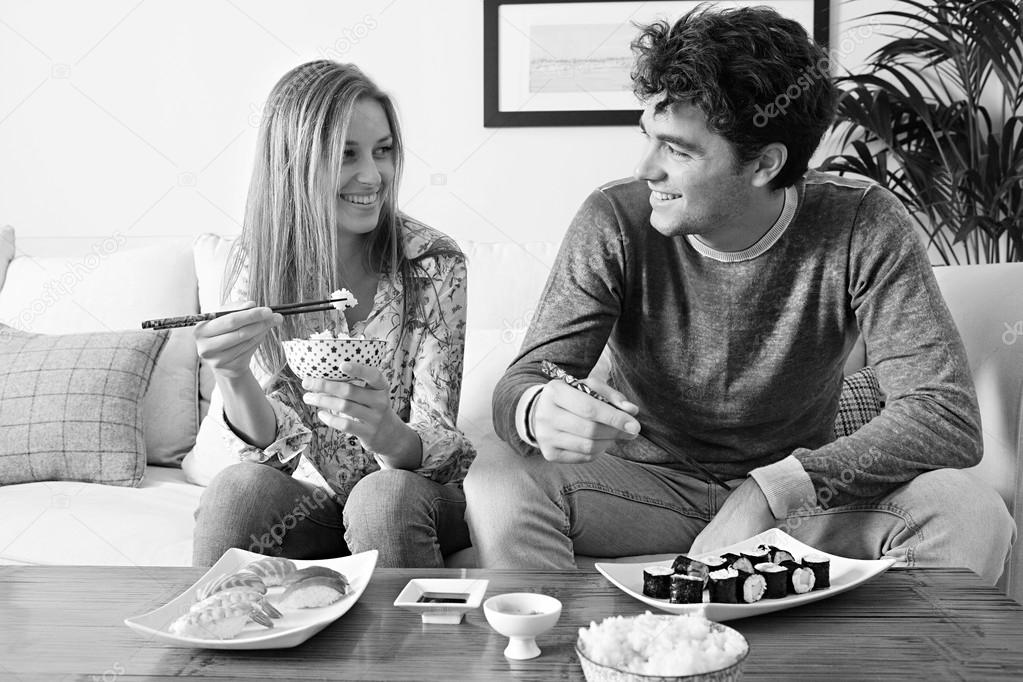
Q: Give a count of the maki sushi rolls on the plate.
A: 12